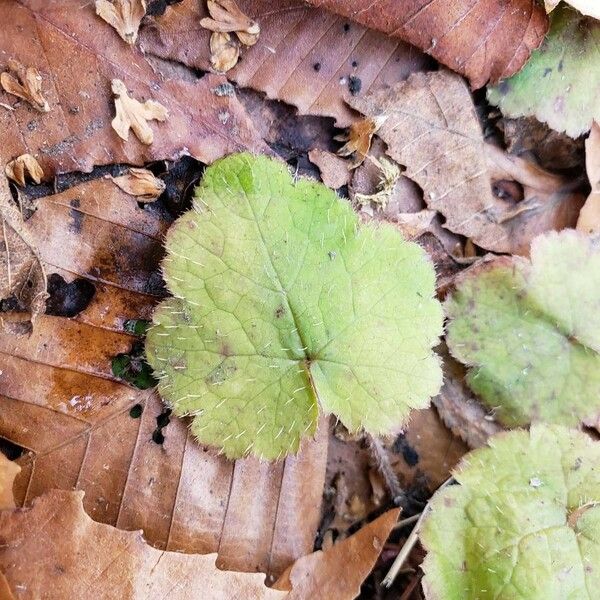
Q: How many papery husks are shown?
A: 7